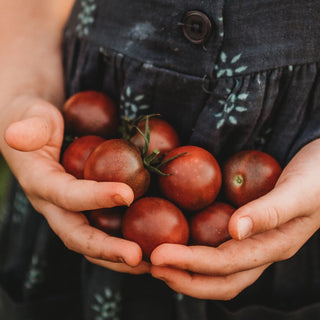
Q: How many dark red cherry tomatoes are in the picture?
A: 9